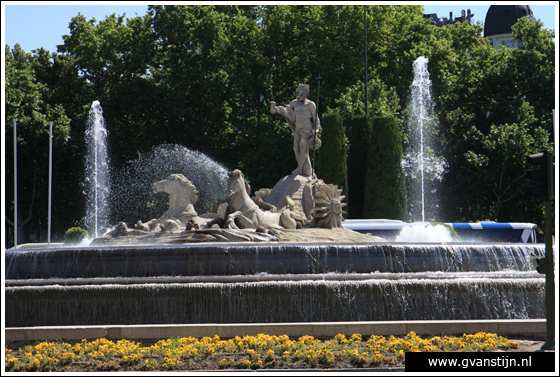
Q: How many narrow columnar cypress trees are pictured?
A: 3